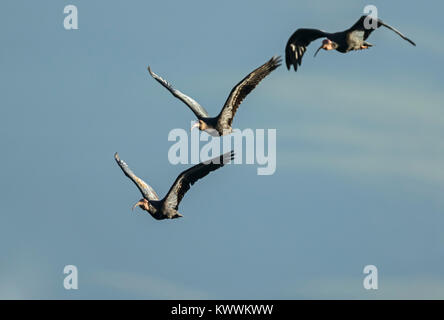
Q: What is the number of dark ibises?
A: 3